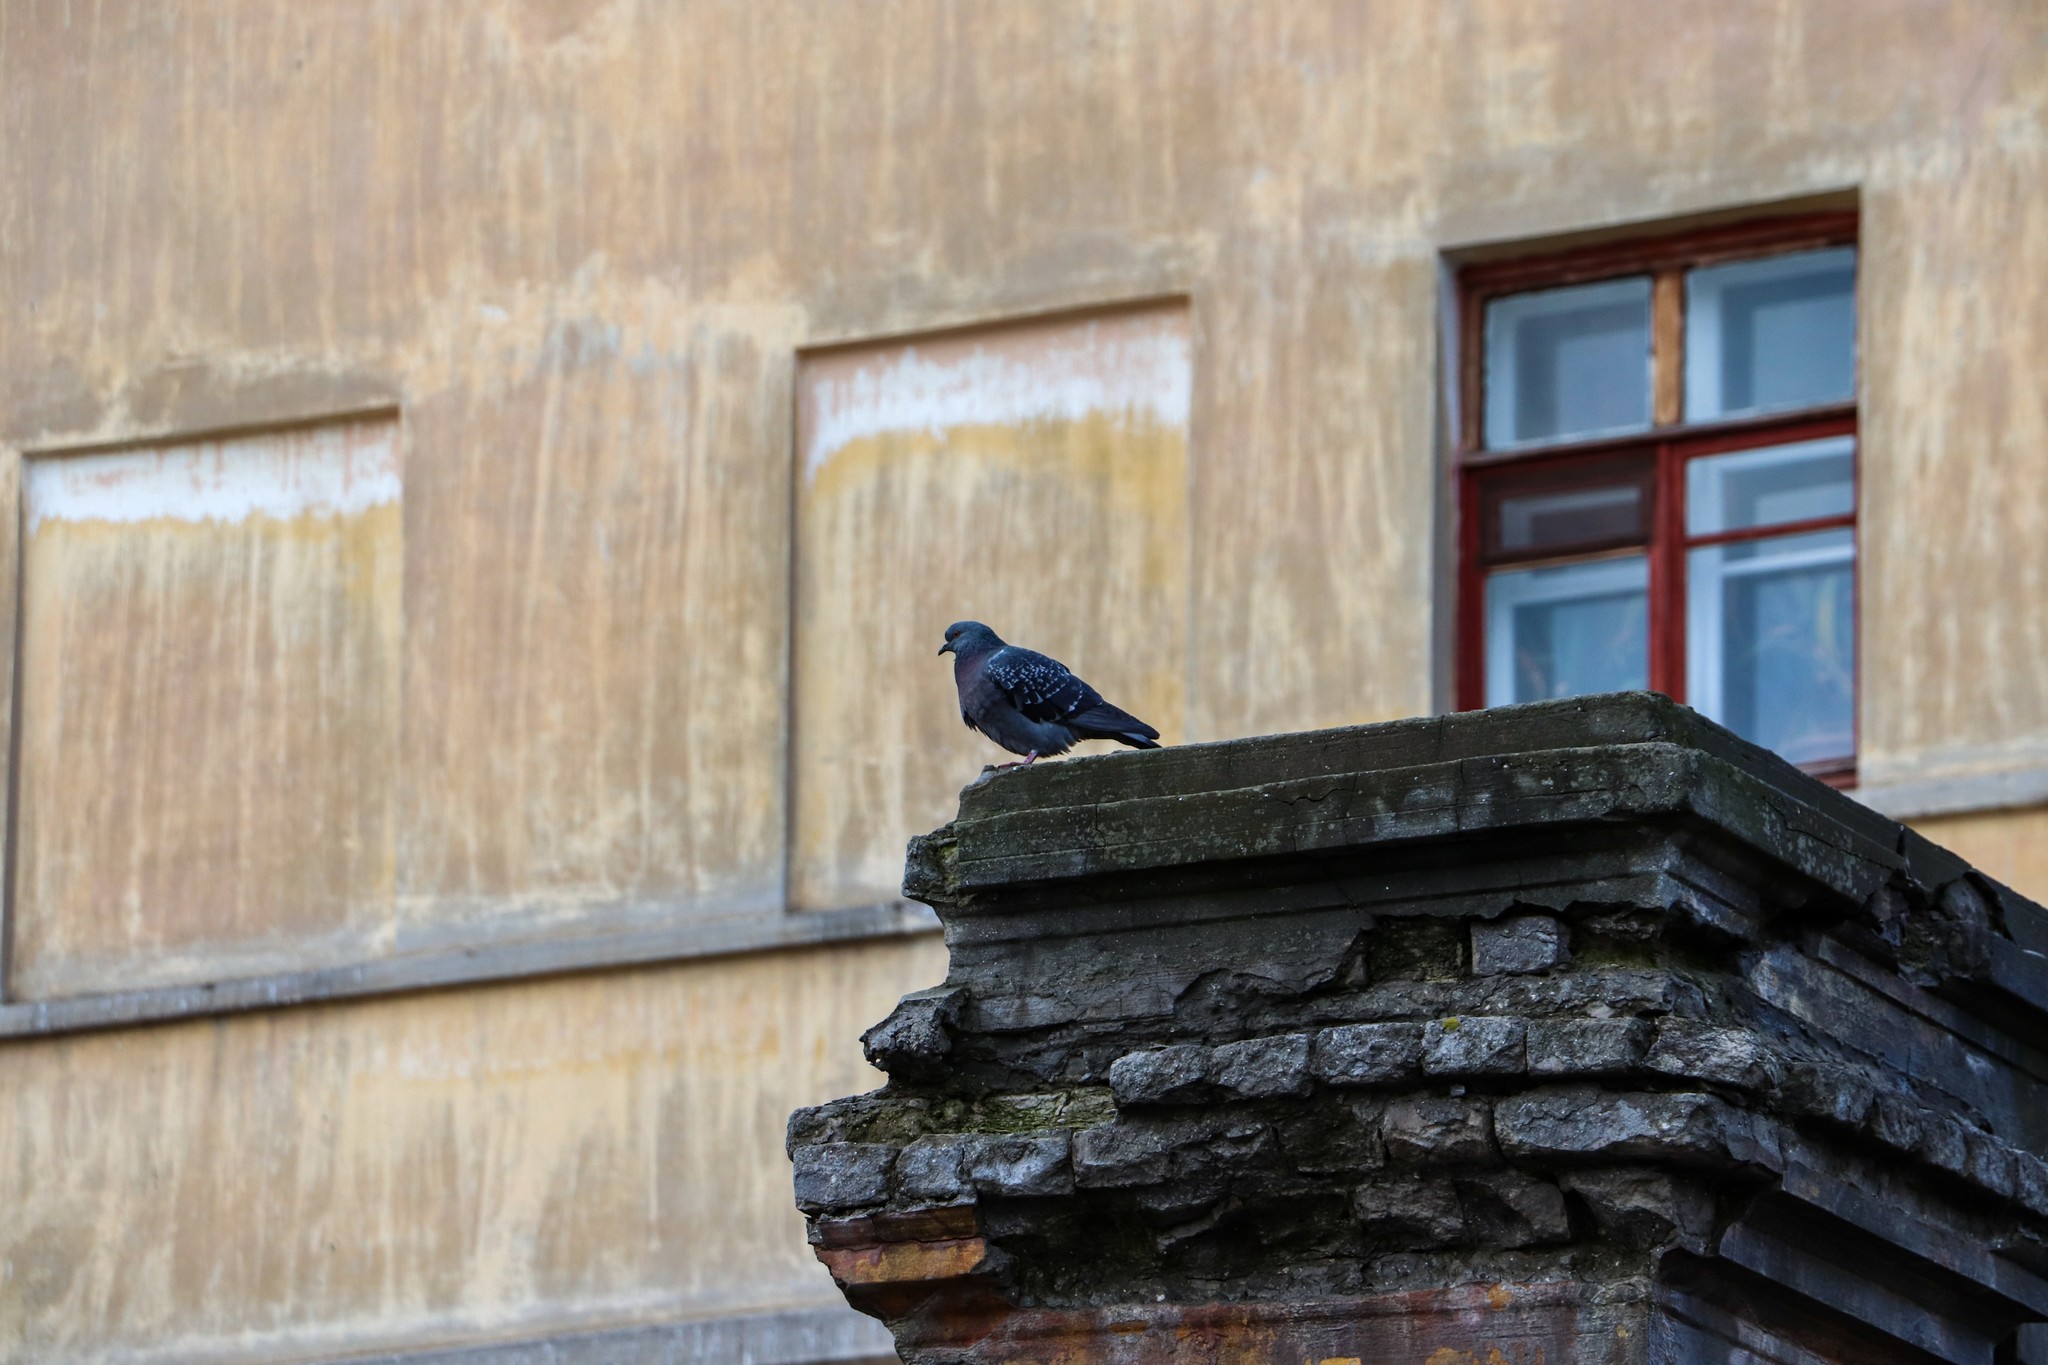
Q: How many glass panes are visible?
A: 6